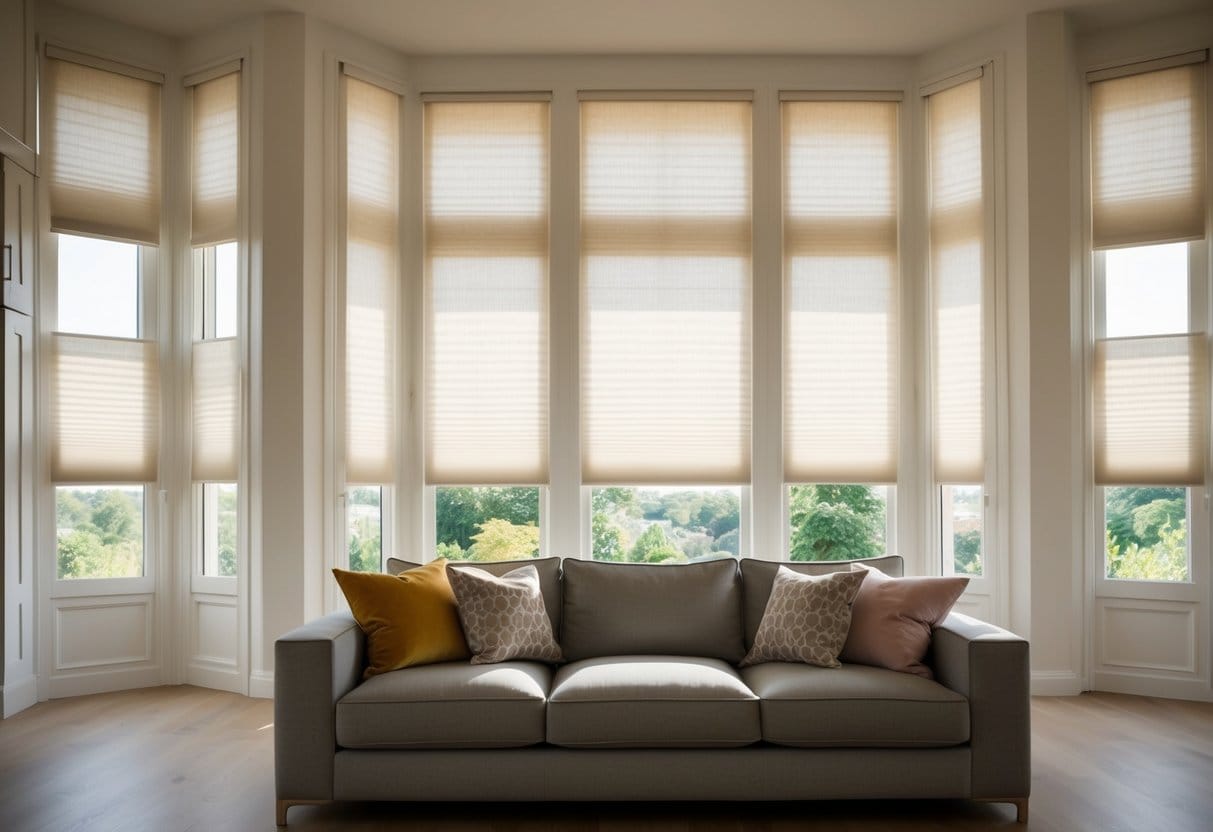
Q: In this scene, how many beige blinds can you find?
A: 11